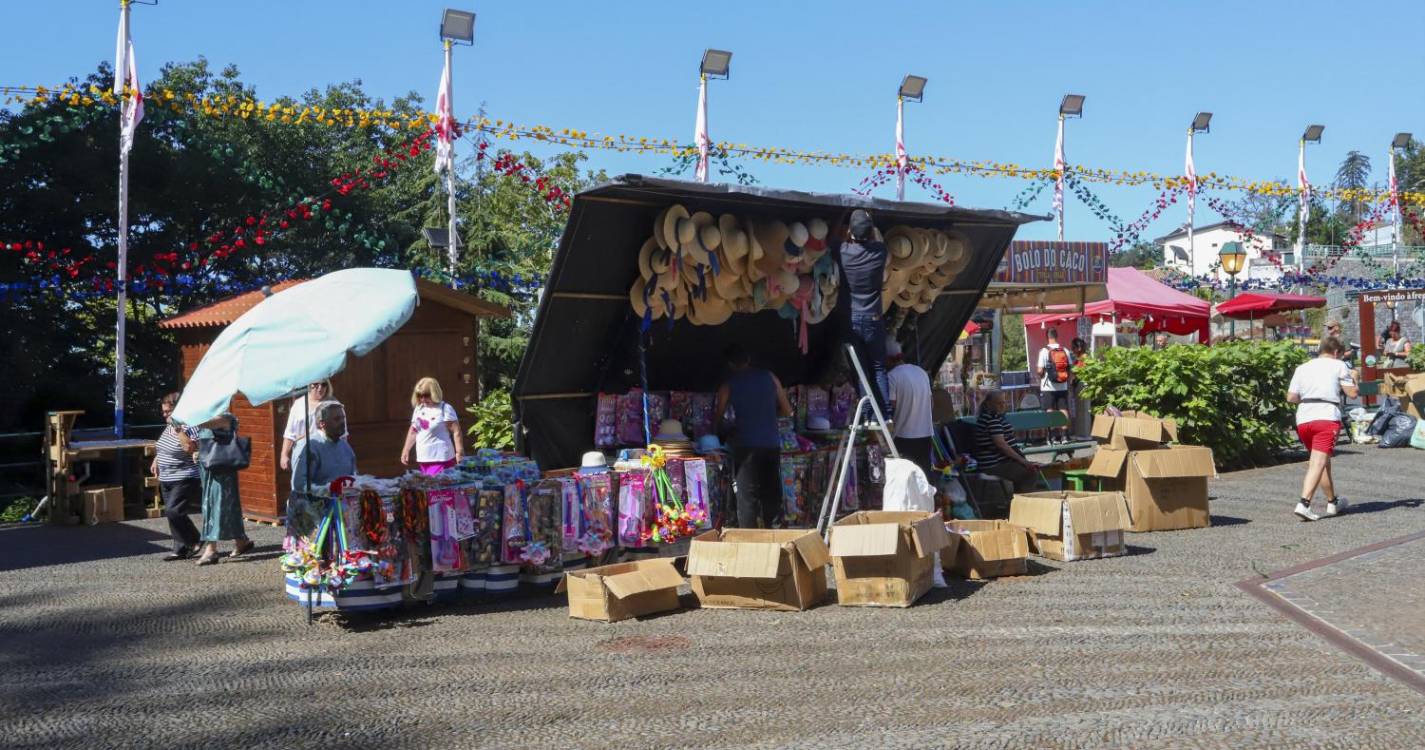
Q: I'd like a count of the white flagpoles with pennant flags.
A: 8